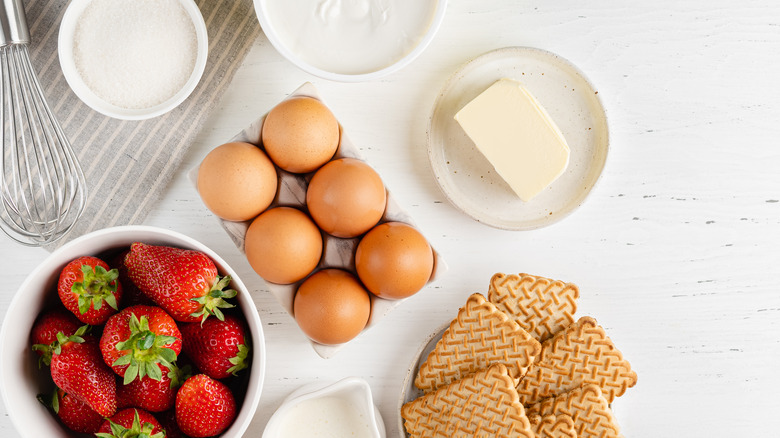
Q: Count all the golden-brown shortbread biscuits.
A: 6